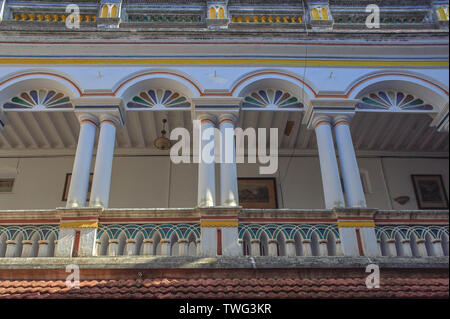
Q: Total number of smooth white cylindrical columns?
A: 6